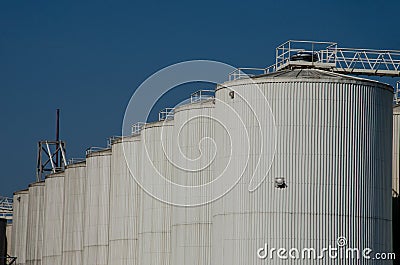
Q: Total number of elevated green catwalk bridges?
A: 0